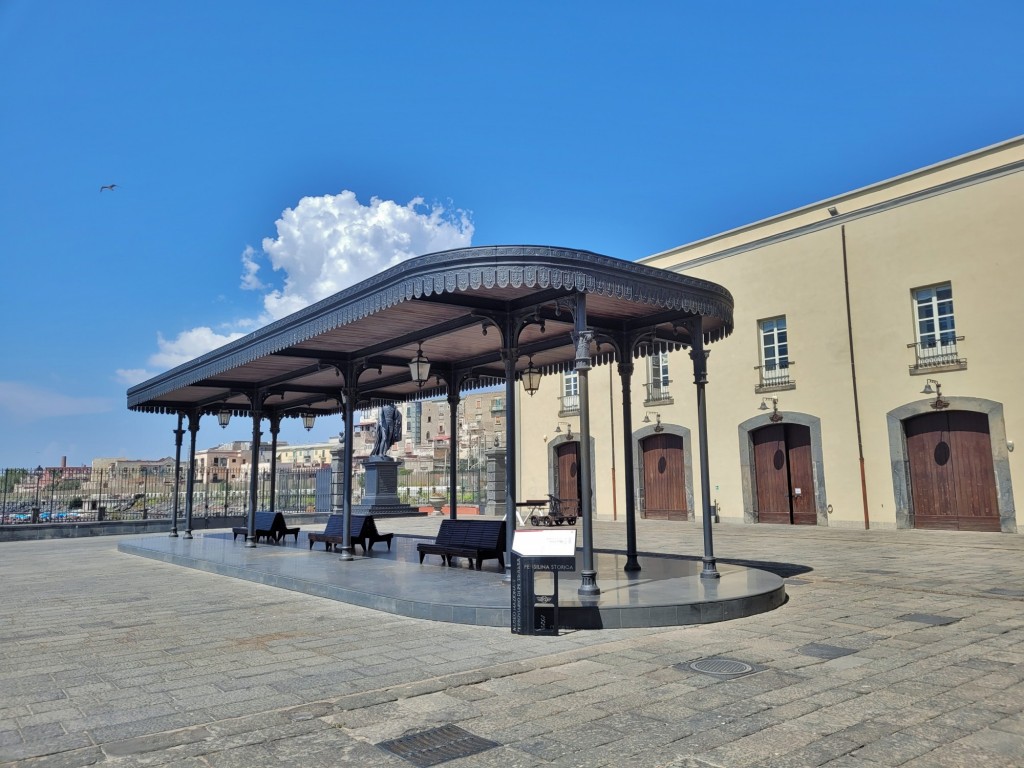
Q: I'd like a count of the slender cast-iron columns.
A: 10